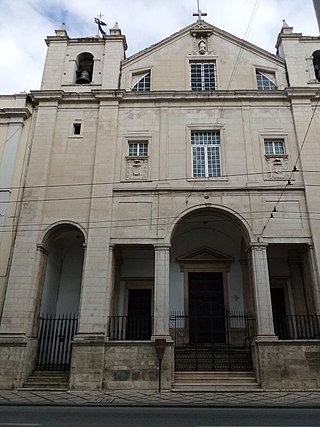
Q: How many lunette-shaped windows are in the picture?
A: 2